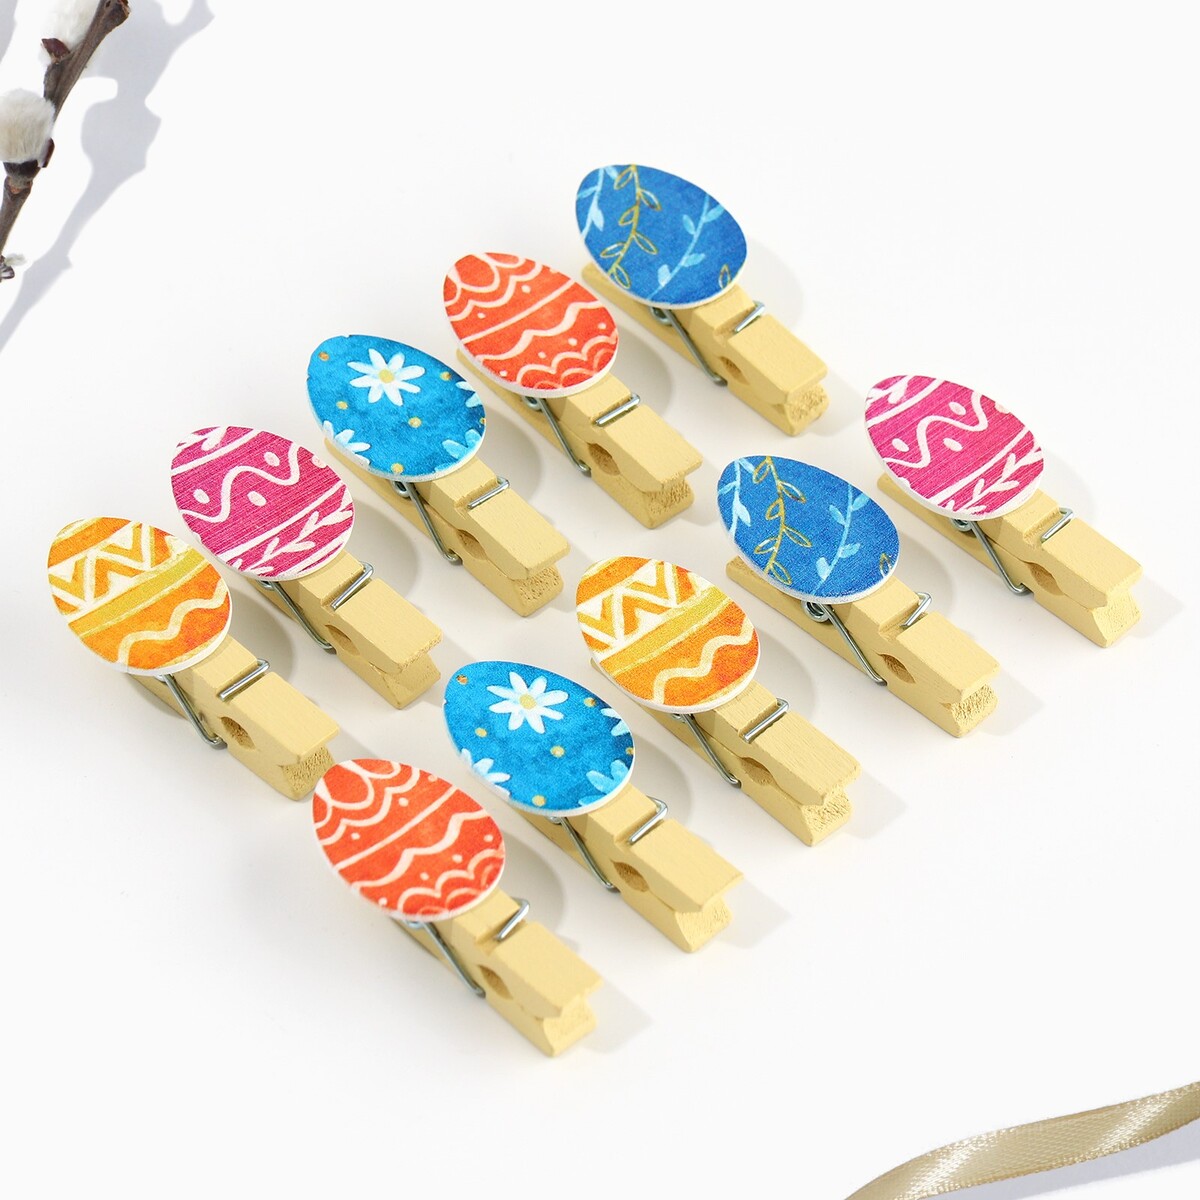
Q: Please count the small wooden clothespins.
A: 10